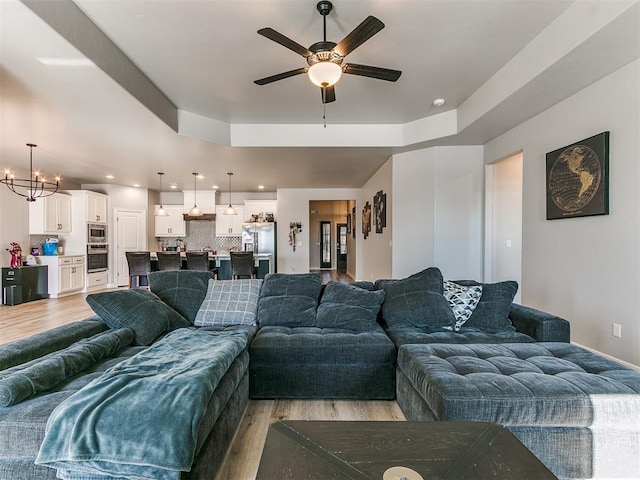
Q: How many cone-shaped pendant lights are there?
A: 3